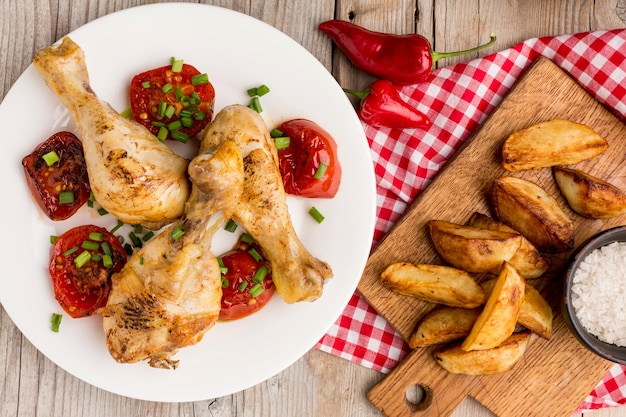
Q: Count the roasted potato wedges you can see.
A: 10